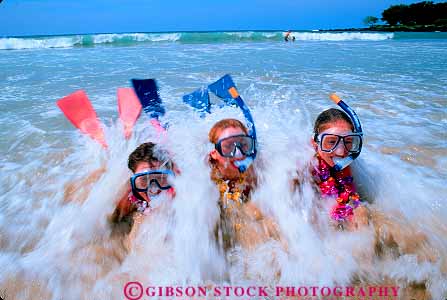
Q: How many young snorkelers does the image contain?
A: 3